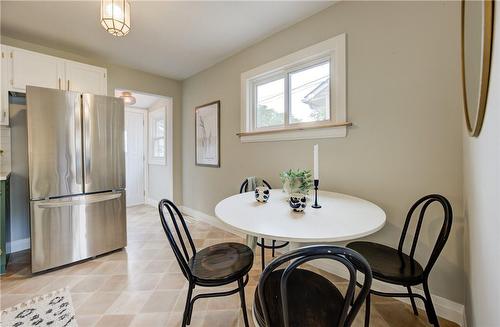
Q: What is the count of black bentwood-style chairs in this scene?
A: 4